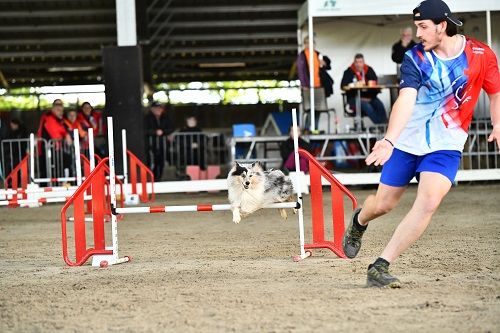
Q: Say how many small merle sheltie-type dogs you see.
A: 1